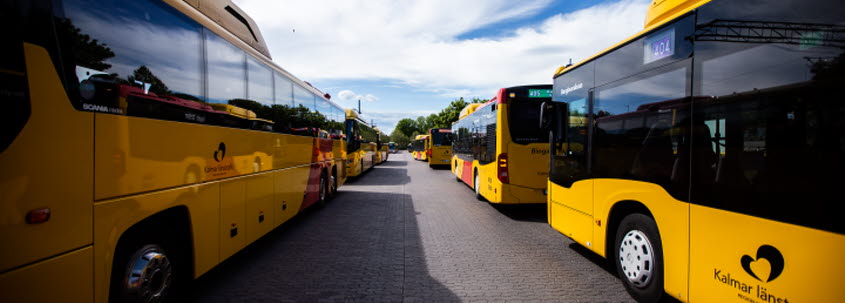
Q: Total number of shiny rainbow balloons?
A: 0